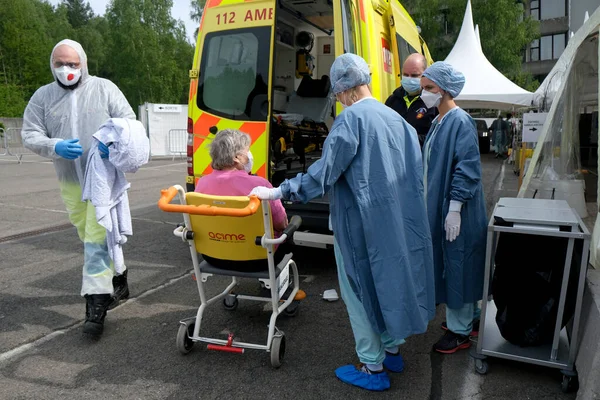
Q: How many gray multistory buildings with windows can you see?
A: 1